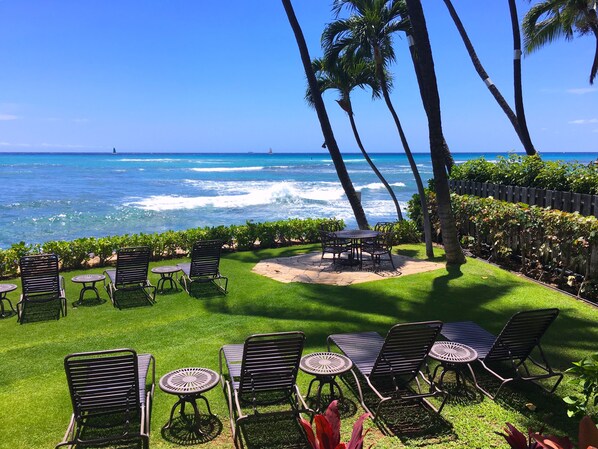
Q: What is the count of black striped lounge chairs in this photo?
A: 7